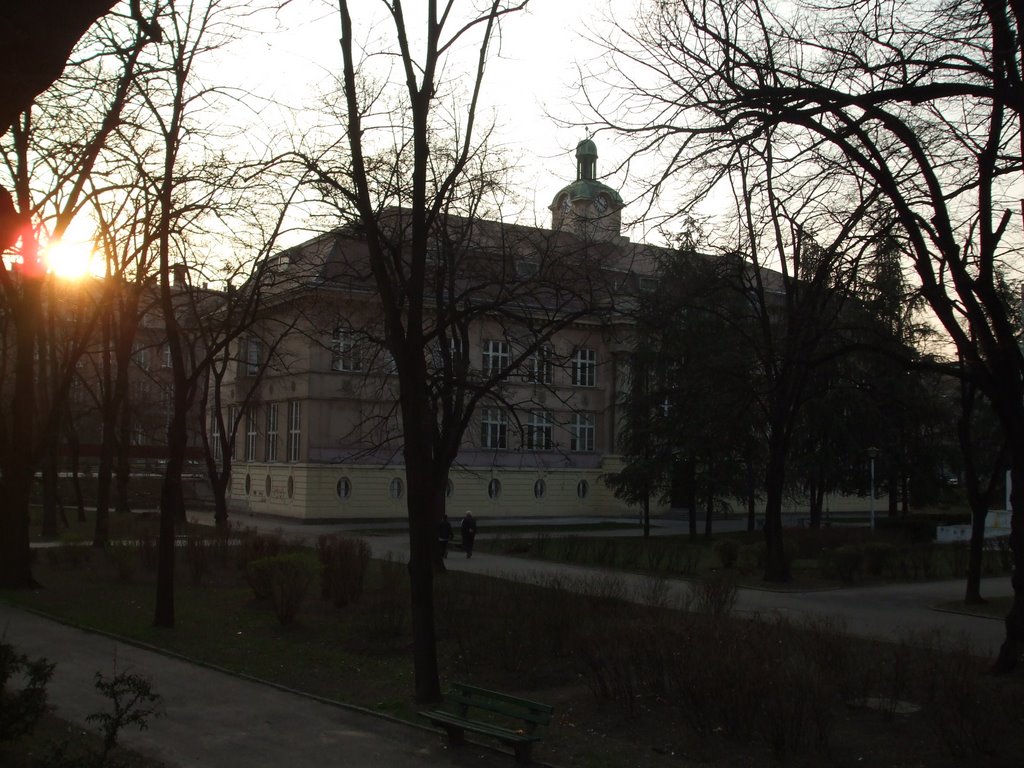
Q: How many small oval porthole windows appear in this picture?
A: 9